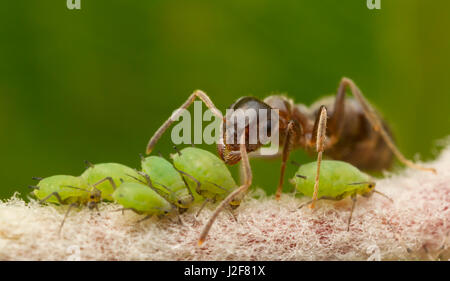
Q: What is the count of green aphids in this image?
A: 6